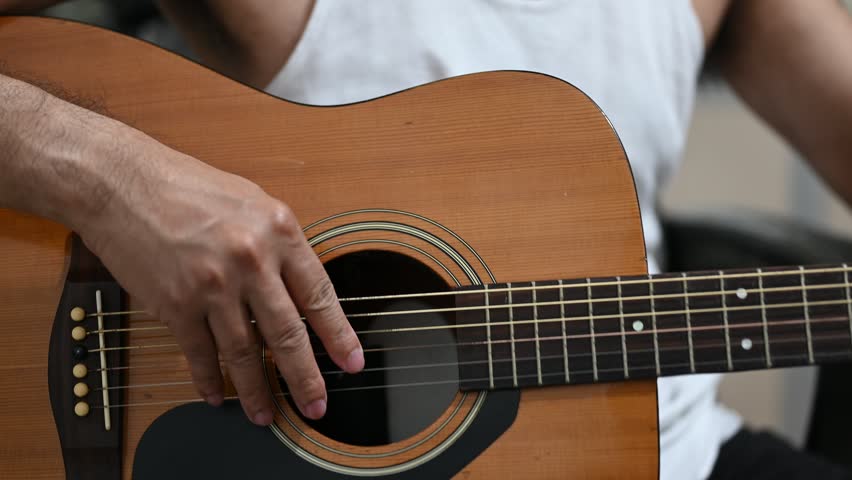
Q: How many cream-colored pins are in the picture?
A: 5